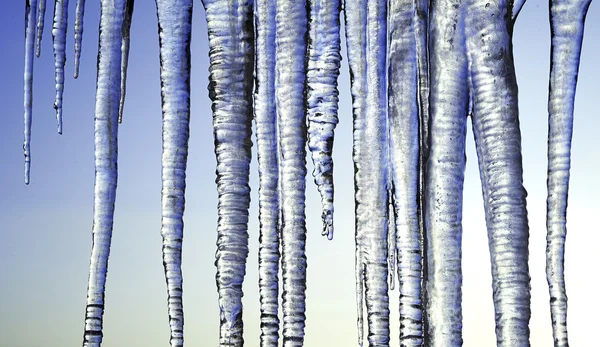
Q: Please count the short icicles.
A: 6